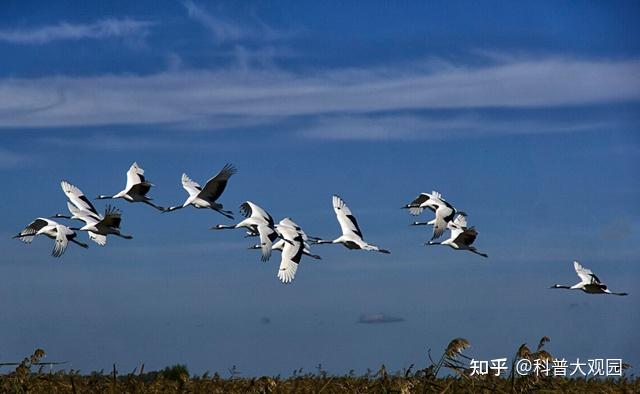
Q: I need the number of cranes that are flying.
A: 13